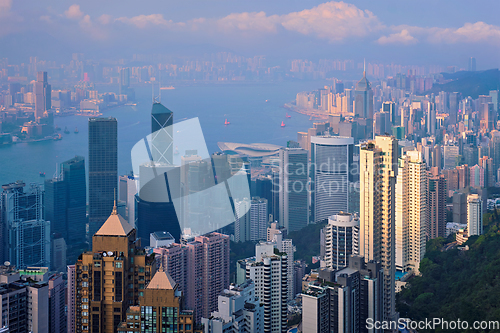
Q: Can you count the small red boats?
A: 3